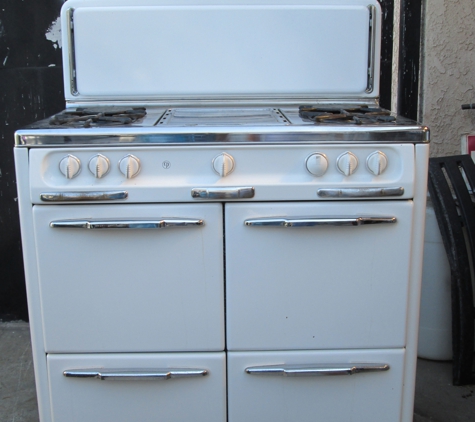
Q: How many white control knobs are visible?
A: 7